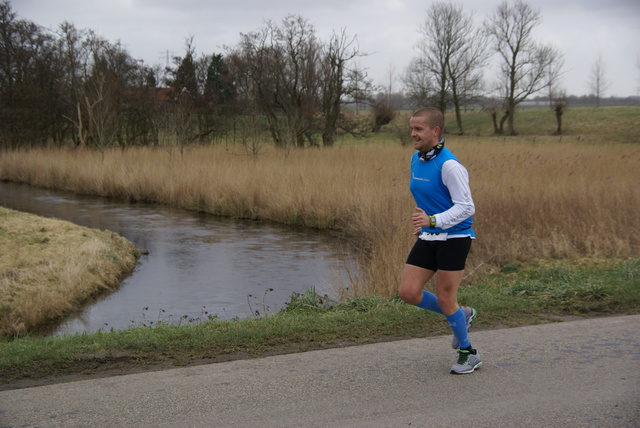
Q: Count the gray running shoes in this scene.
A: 2